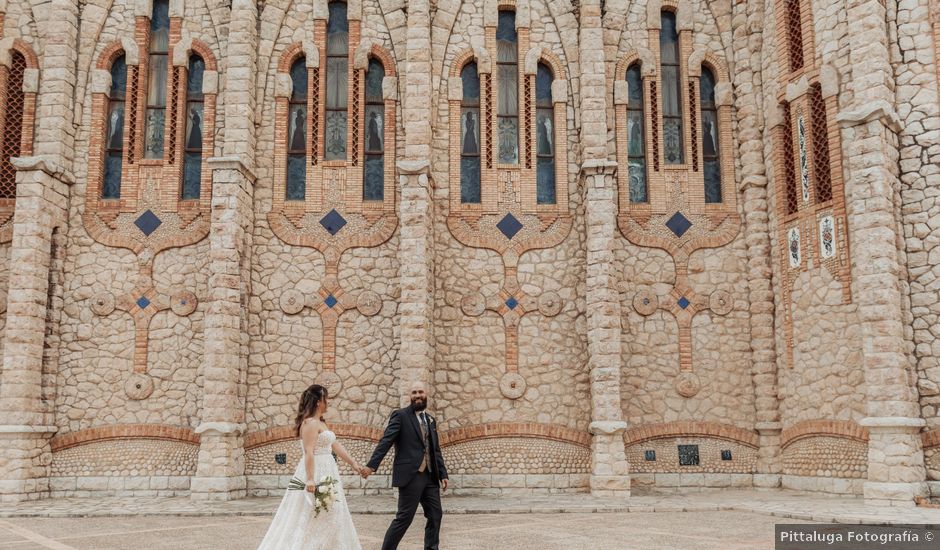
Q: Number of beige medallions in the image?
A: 12